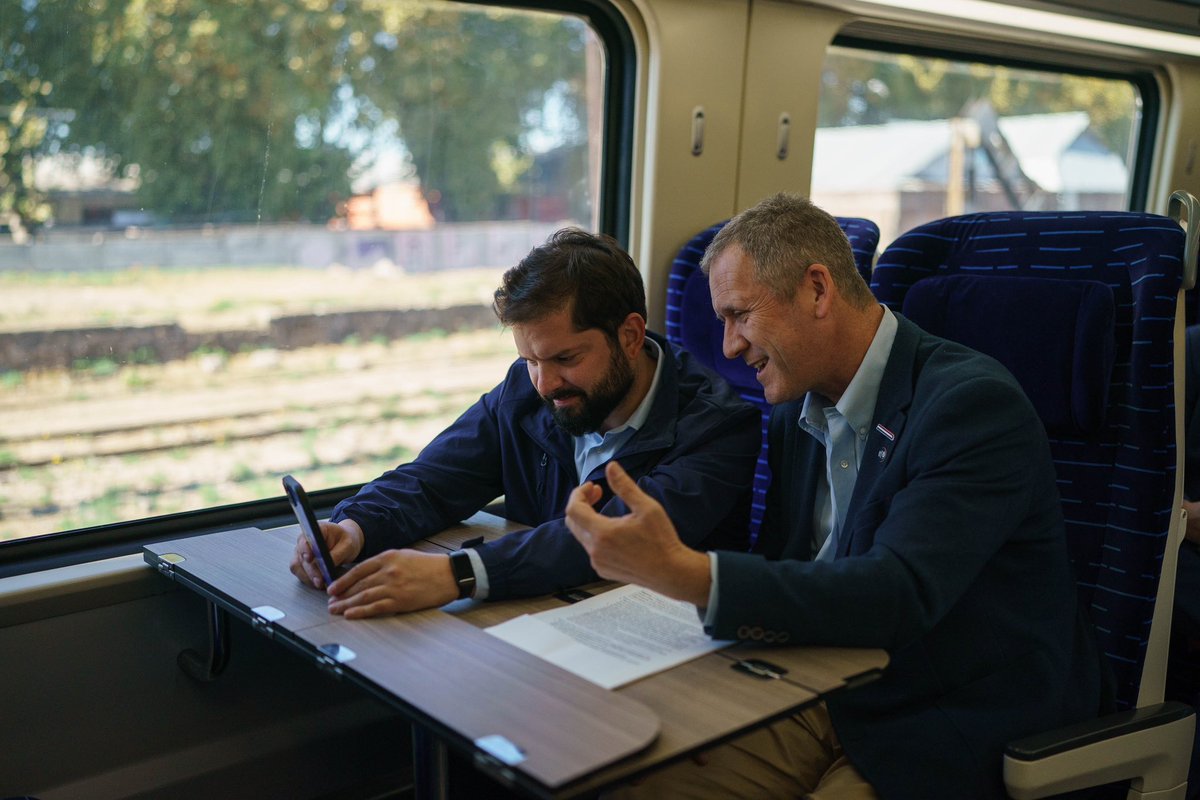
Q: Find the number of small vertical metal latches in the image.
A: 2